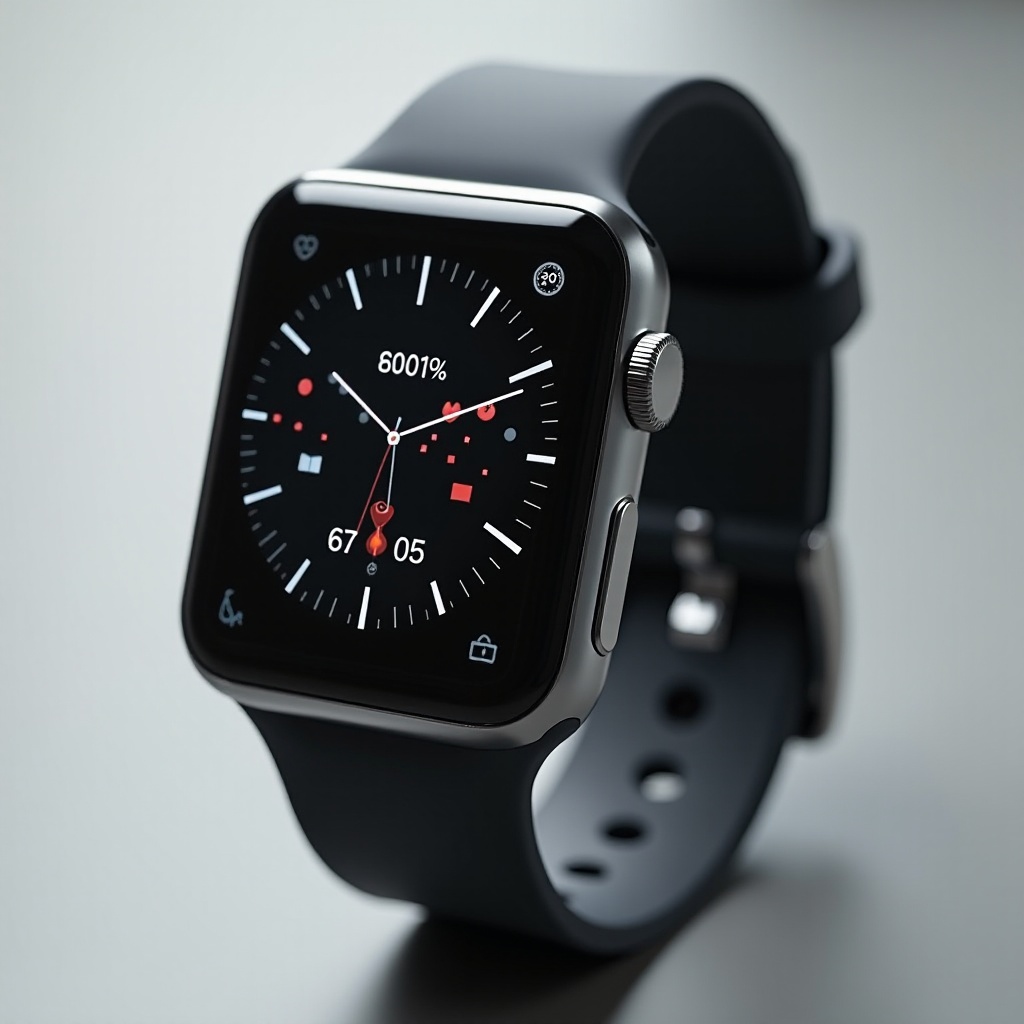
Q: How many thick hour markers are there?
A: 12